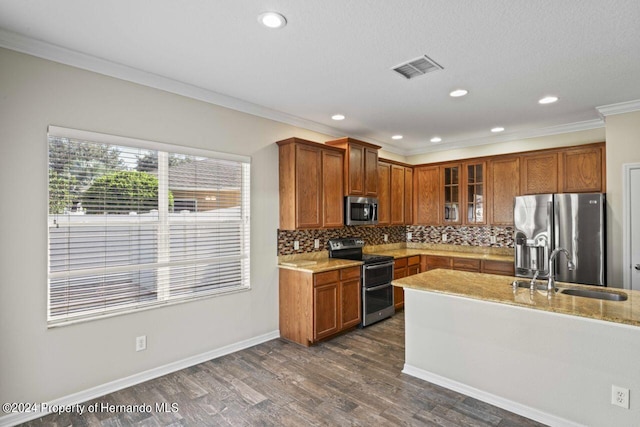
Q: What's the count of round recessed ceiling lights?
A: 7